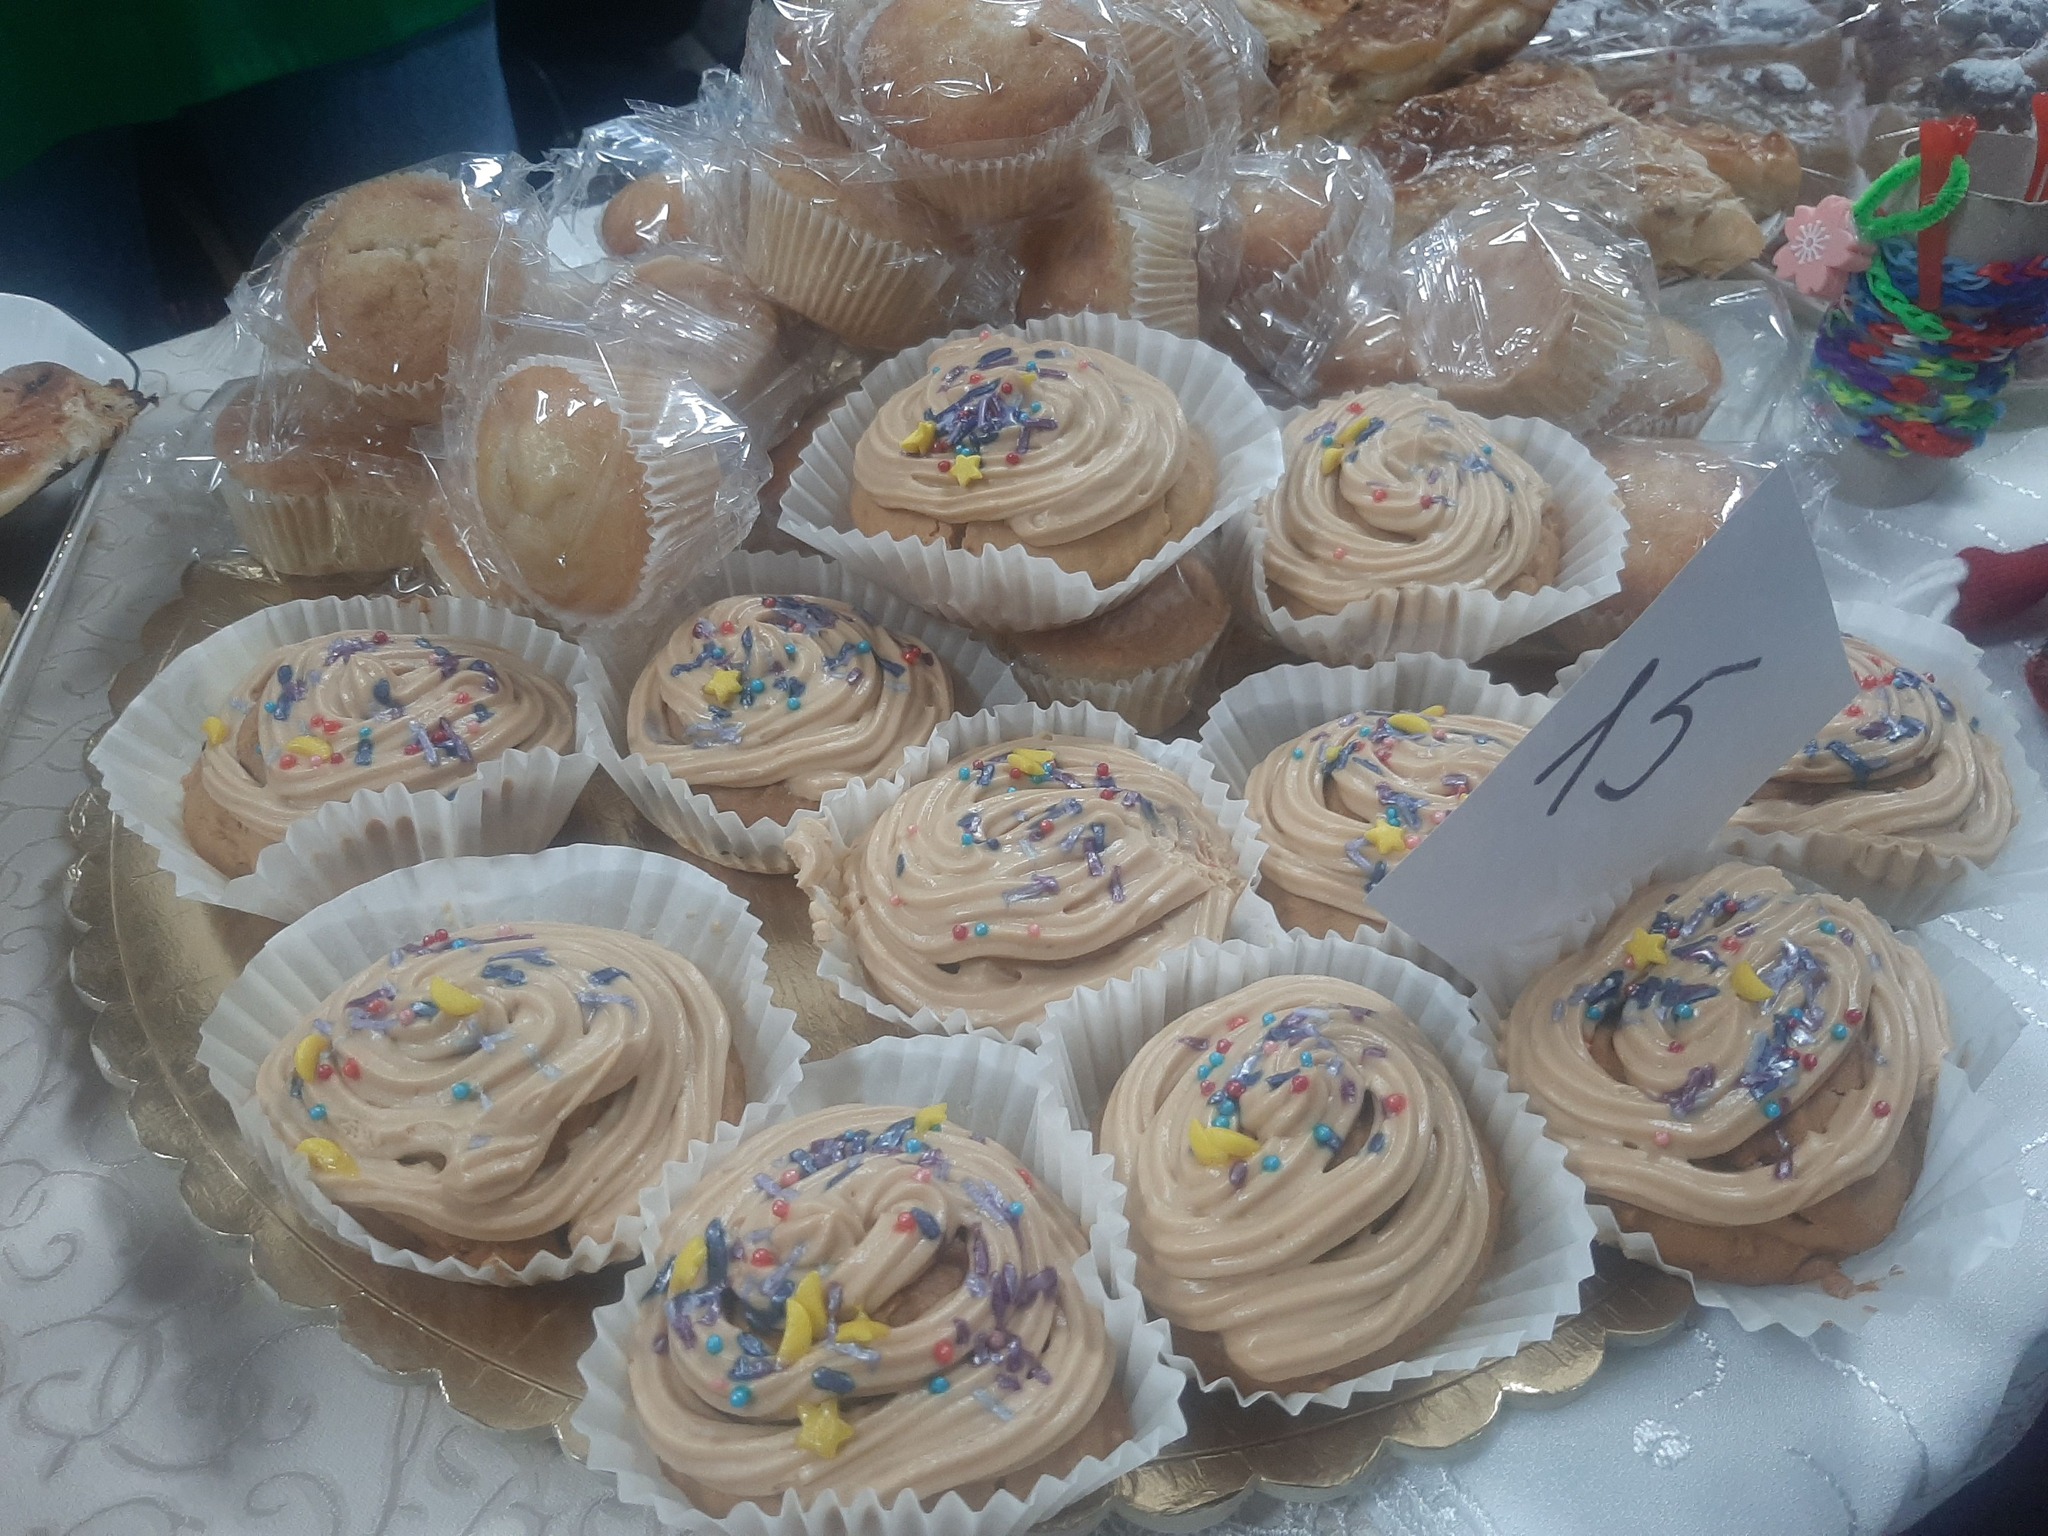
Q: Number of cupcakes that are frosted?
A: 11